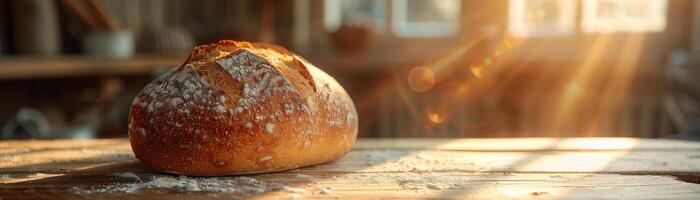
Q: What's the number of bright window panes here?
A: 4